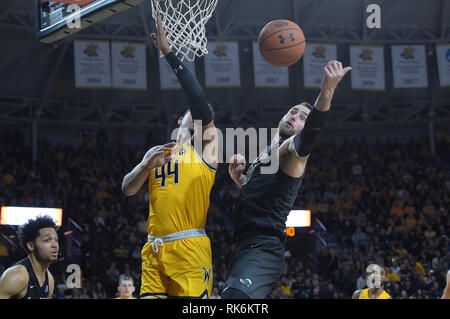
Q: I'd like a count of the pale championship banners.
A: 9